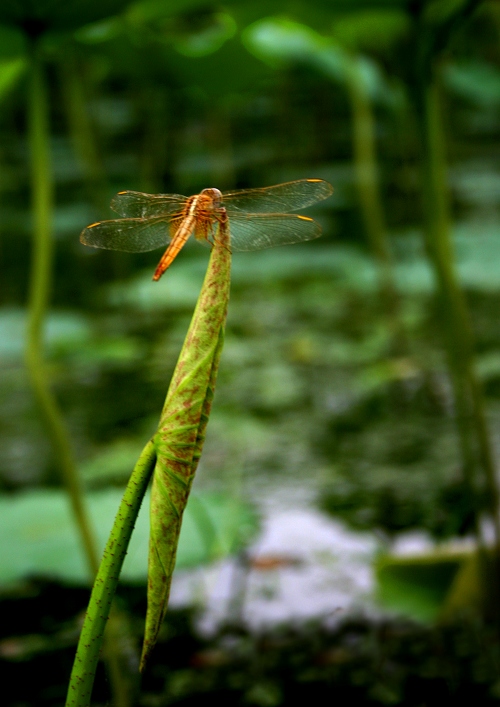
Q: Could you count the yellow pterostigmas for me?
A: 4